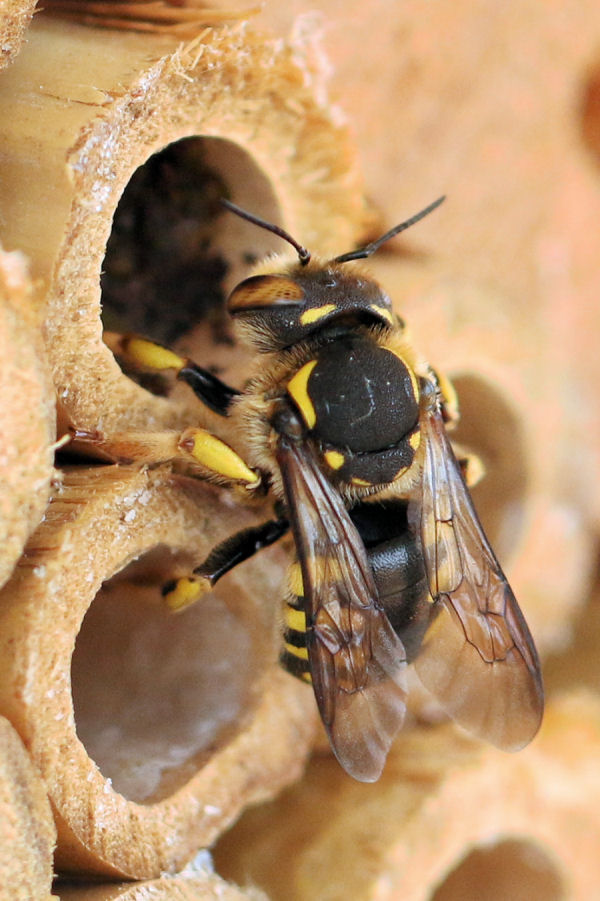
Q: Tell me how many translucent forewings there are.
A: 2